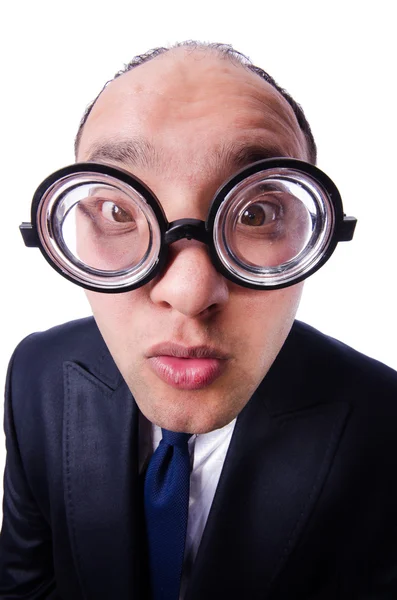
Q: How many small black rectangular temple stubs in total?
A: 2